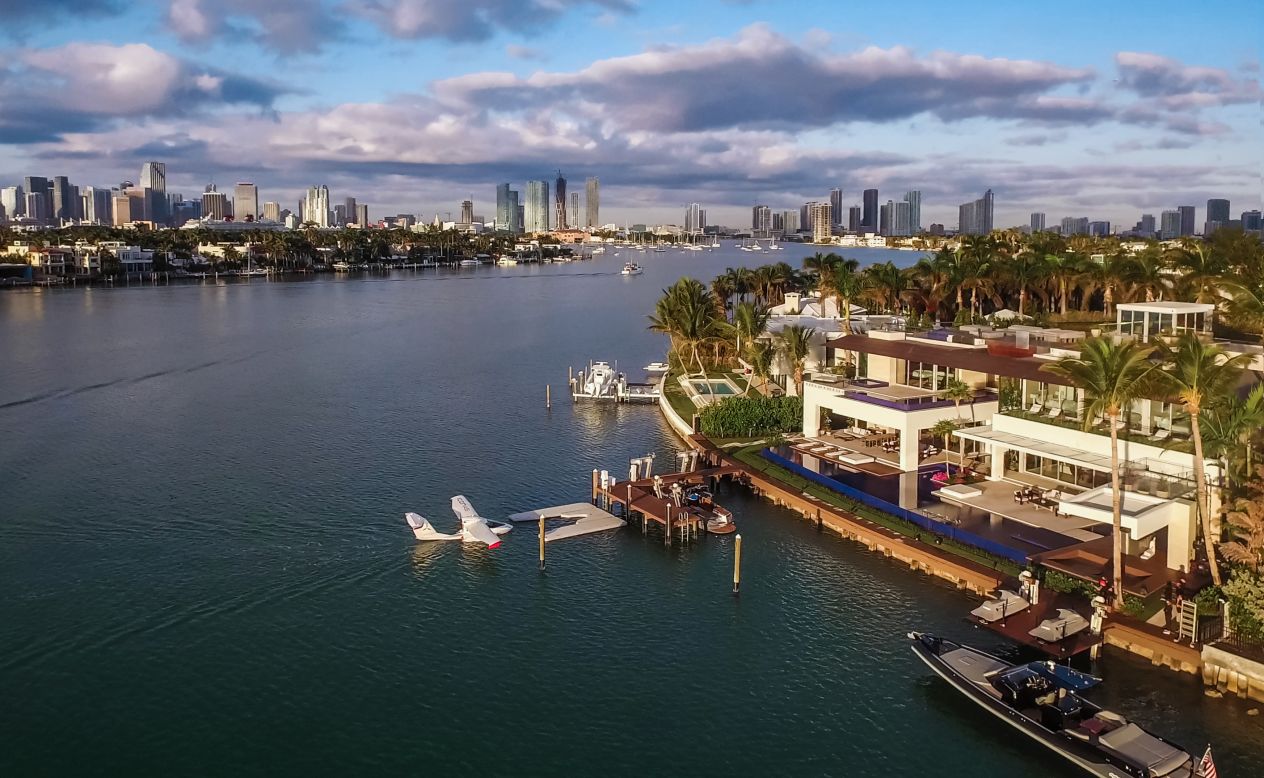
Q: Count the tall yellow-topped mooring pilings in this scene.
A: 2